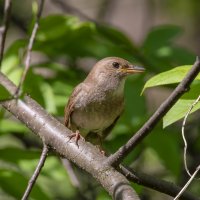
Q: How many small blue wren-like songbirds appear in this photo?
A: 0